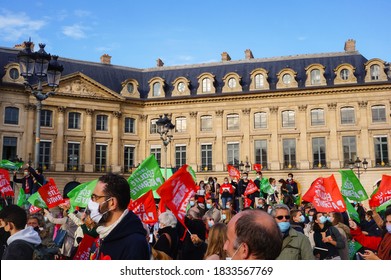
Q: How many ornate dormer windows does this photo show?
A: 11